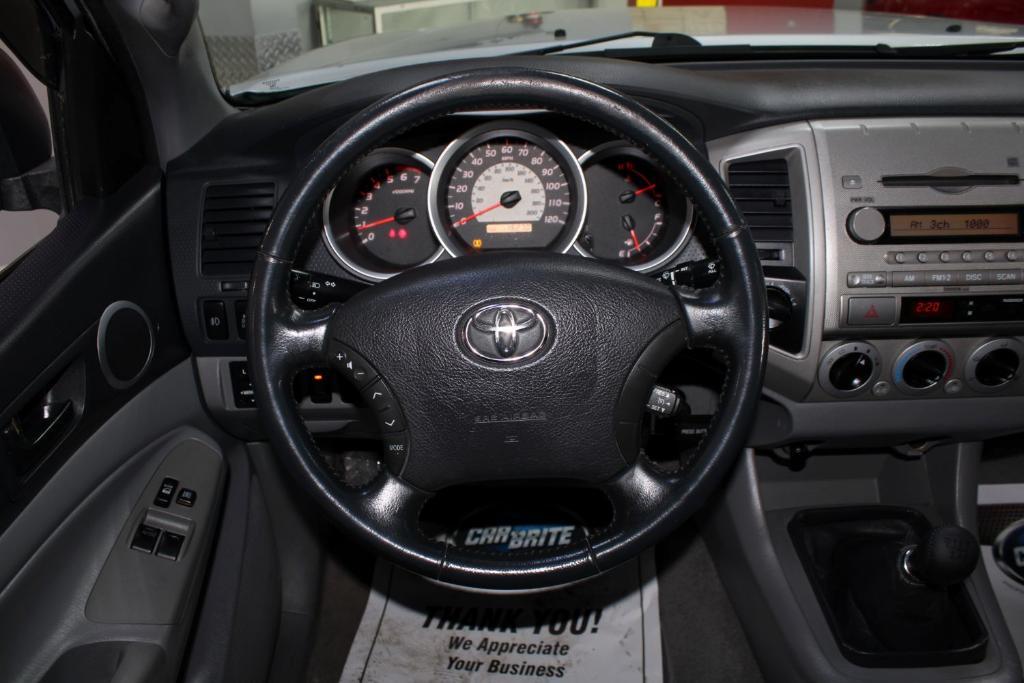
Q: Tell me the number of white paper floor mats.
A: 2